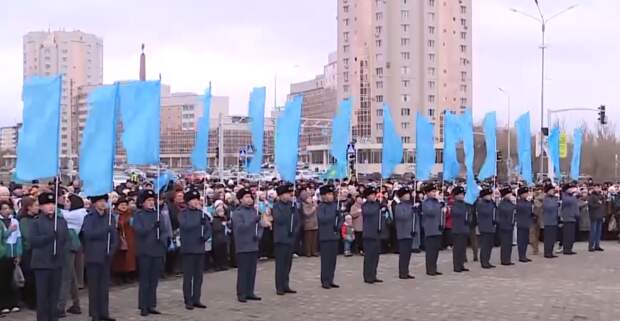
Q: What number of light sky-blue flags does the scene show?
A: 15